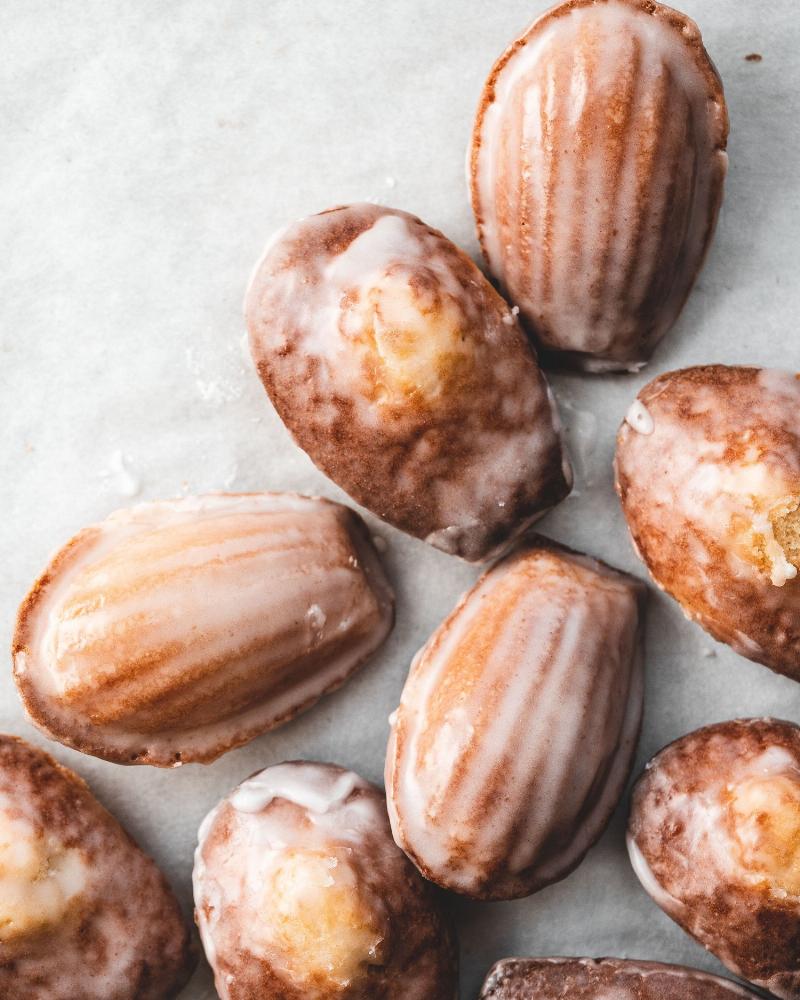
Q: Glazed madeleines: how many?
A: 9